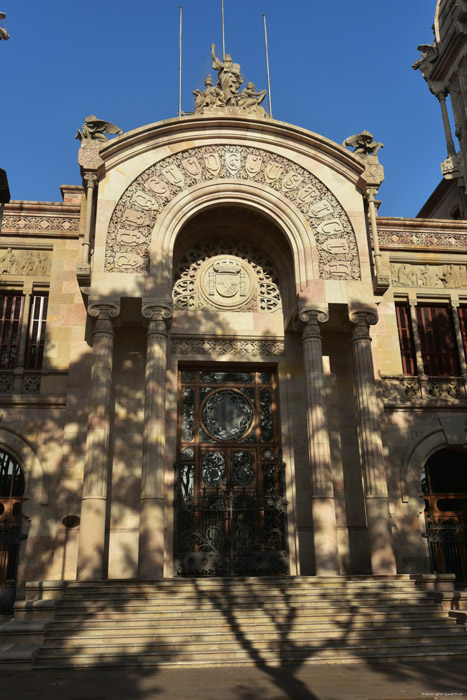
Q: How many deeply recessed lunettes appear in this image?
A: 1